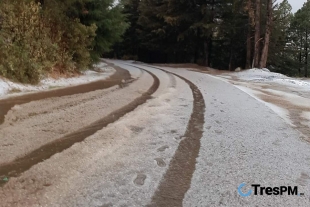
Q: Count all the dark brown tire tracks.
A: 3